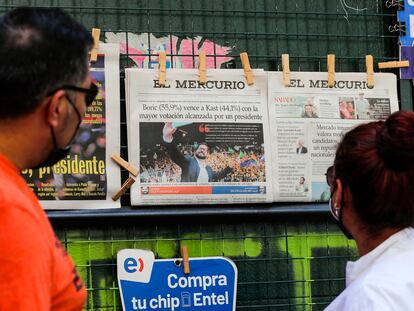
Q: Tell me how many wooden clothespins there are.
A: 11